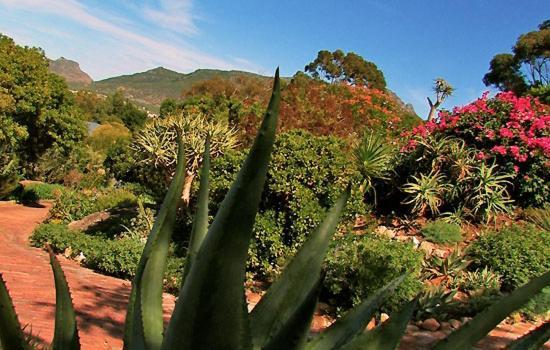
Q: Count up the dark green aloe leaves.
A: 11